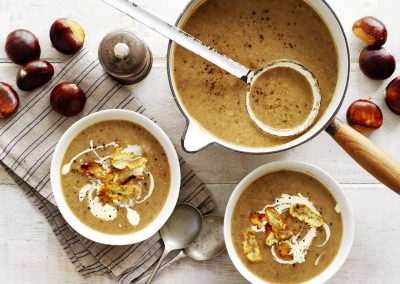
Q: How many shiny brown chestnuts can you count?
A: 9